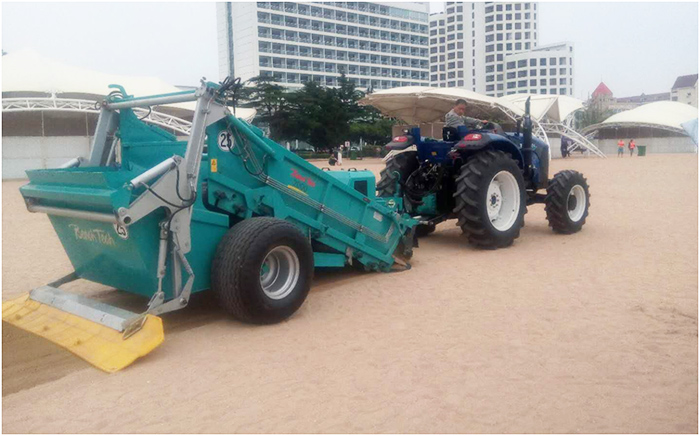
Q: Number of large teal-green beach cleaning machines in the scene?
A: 1